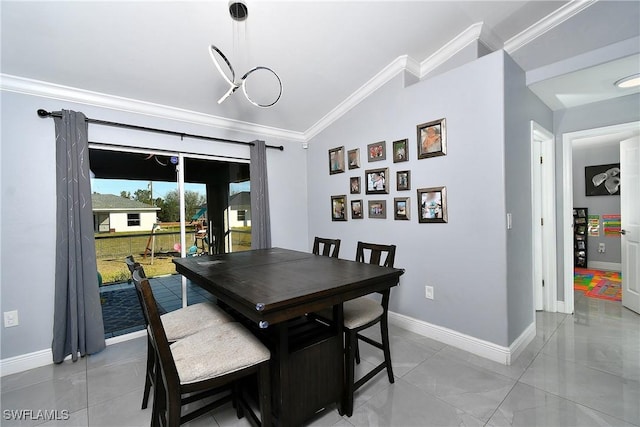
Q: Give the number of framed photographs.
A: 13